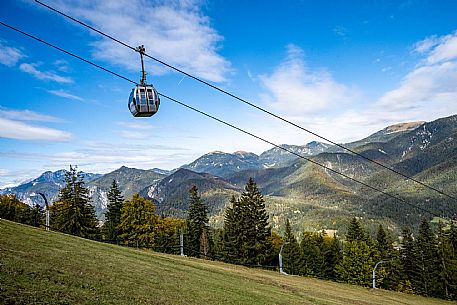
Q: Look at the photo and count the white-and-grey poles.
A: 4